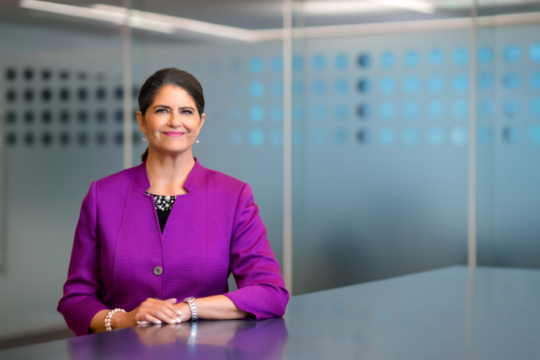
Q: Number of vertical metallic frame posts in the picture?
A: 3